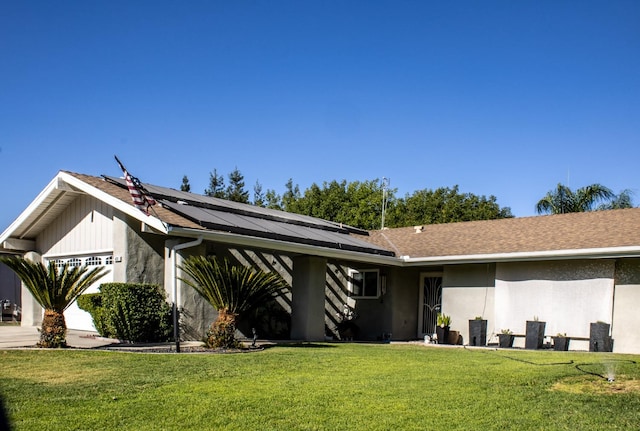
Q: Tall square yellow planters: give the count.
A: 0